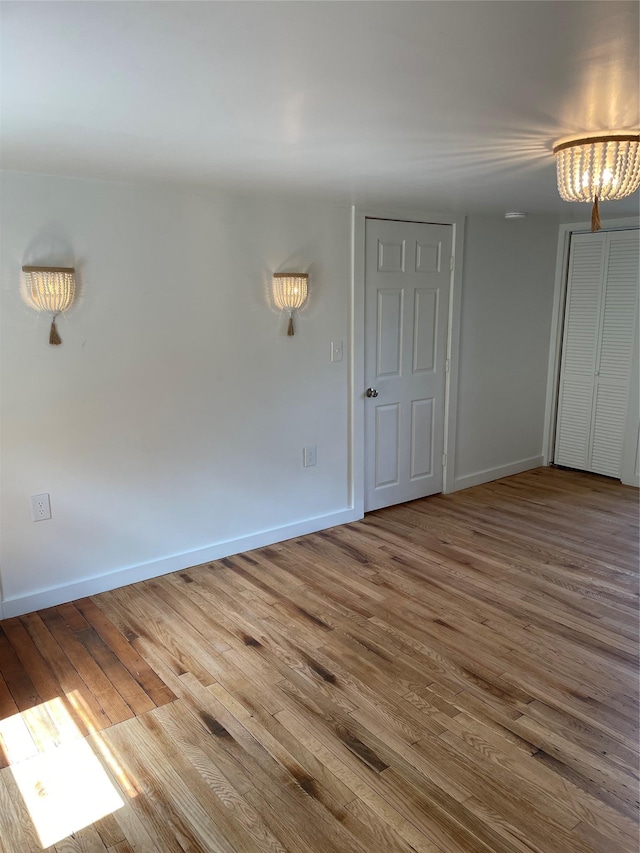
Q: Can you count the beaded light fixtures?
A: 3